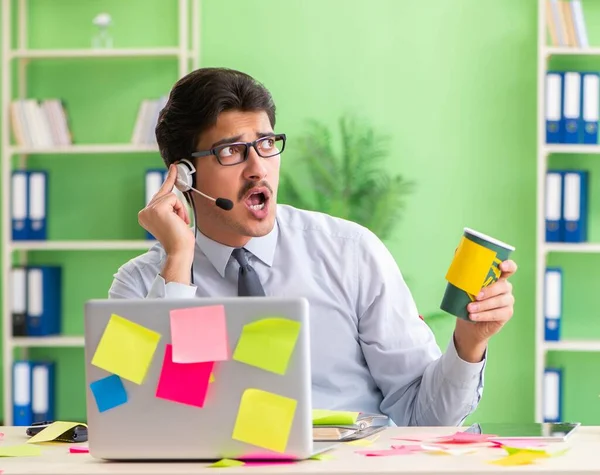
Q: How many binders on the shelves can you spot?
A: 15